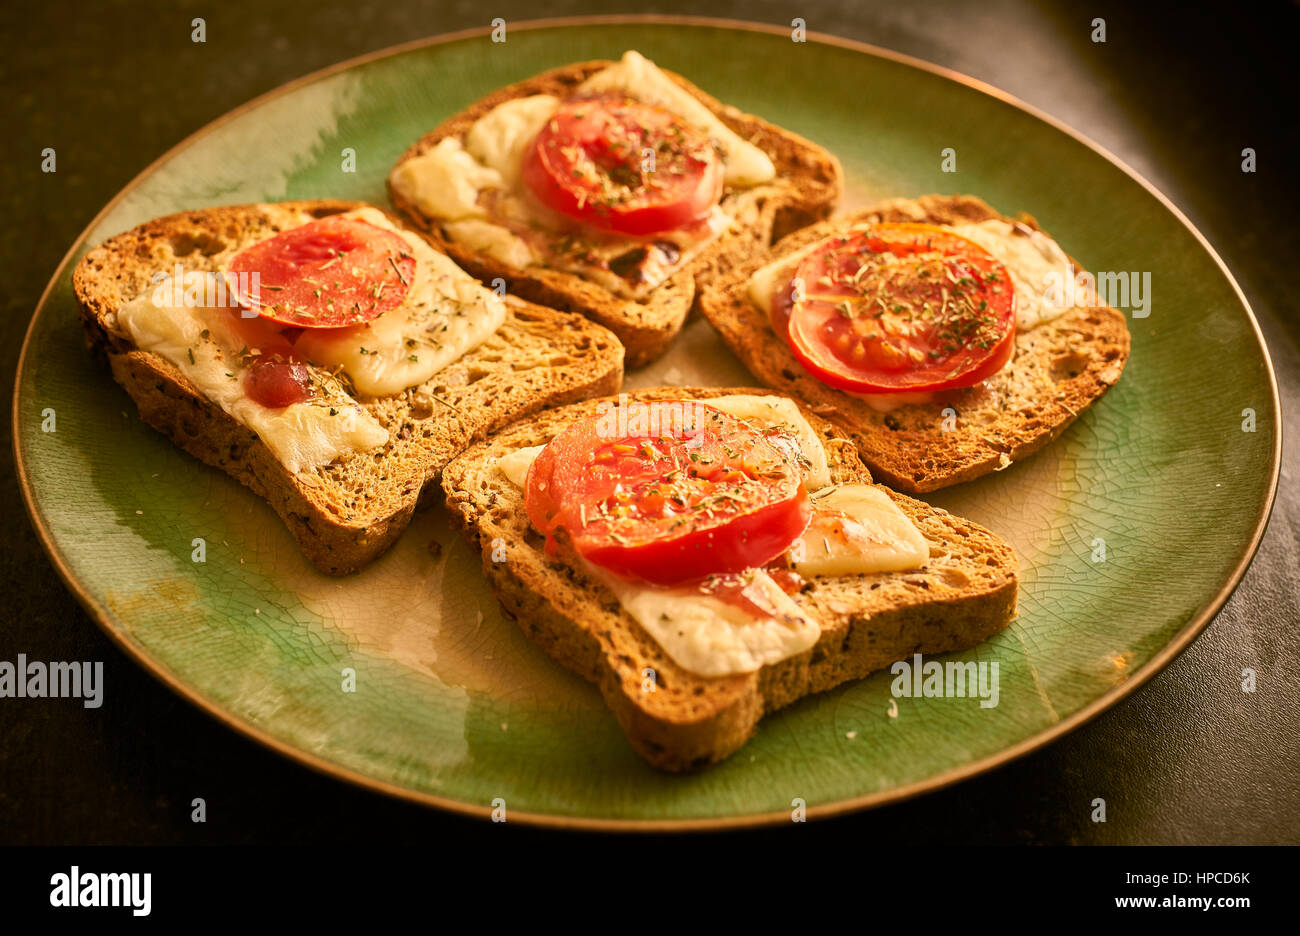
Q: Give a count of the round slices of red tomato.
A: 4